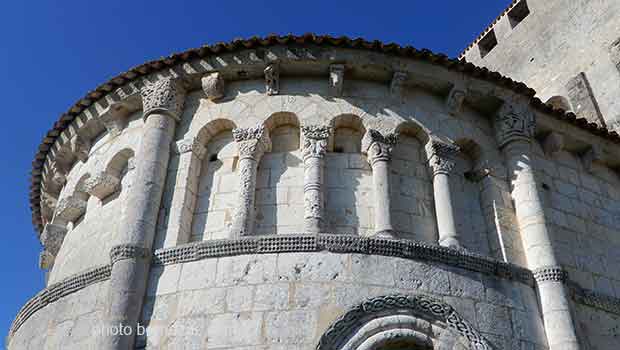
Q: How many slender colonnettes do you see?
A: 4